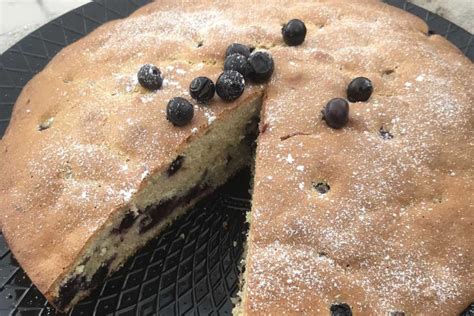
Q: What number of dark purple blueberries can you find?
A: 10